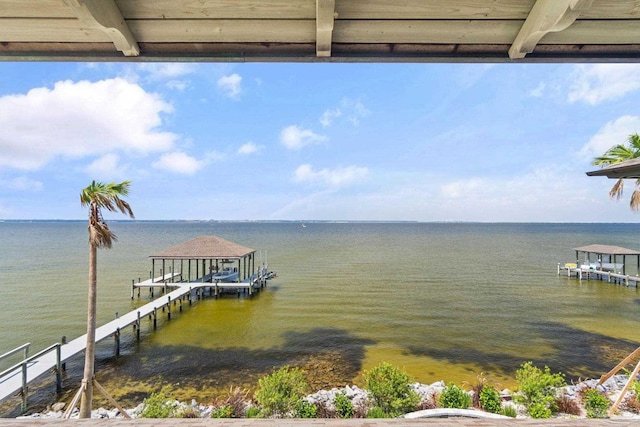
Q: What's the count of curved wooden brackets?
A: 3